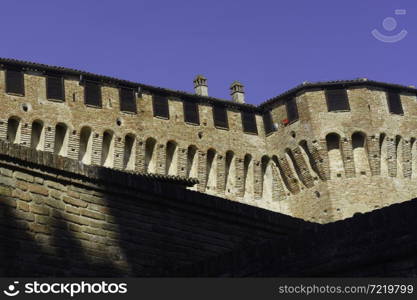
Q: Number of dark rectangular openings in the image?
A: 12